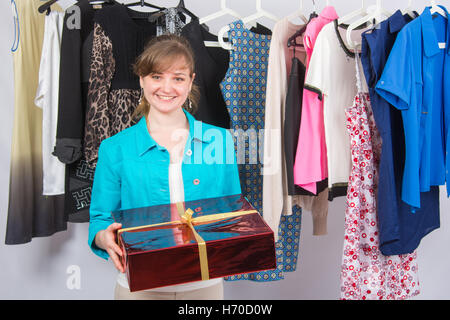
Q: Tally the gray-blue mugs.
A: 0